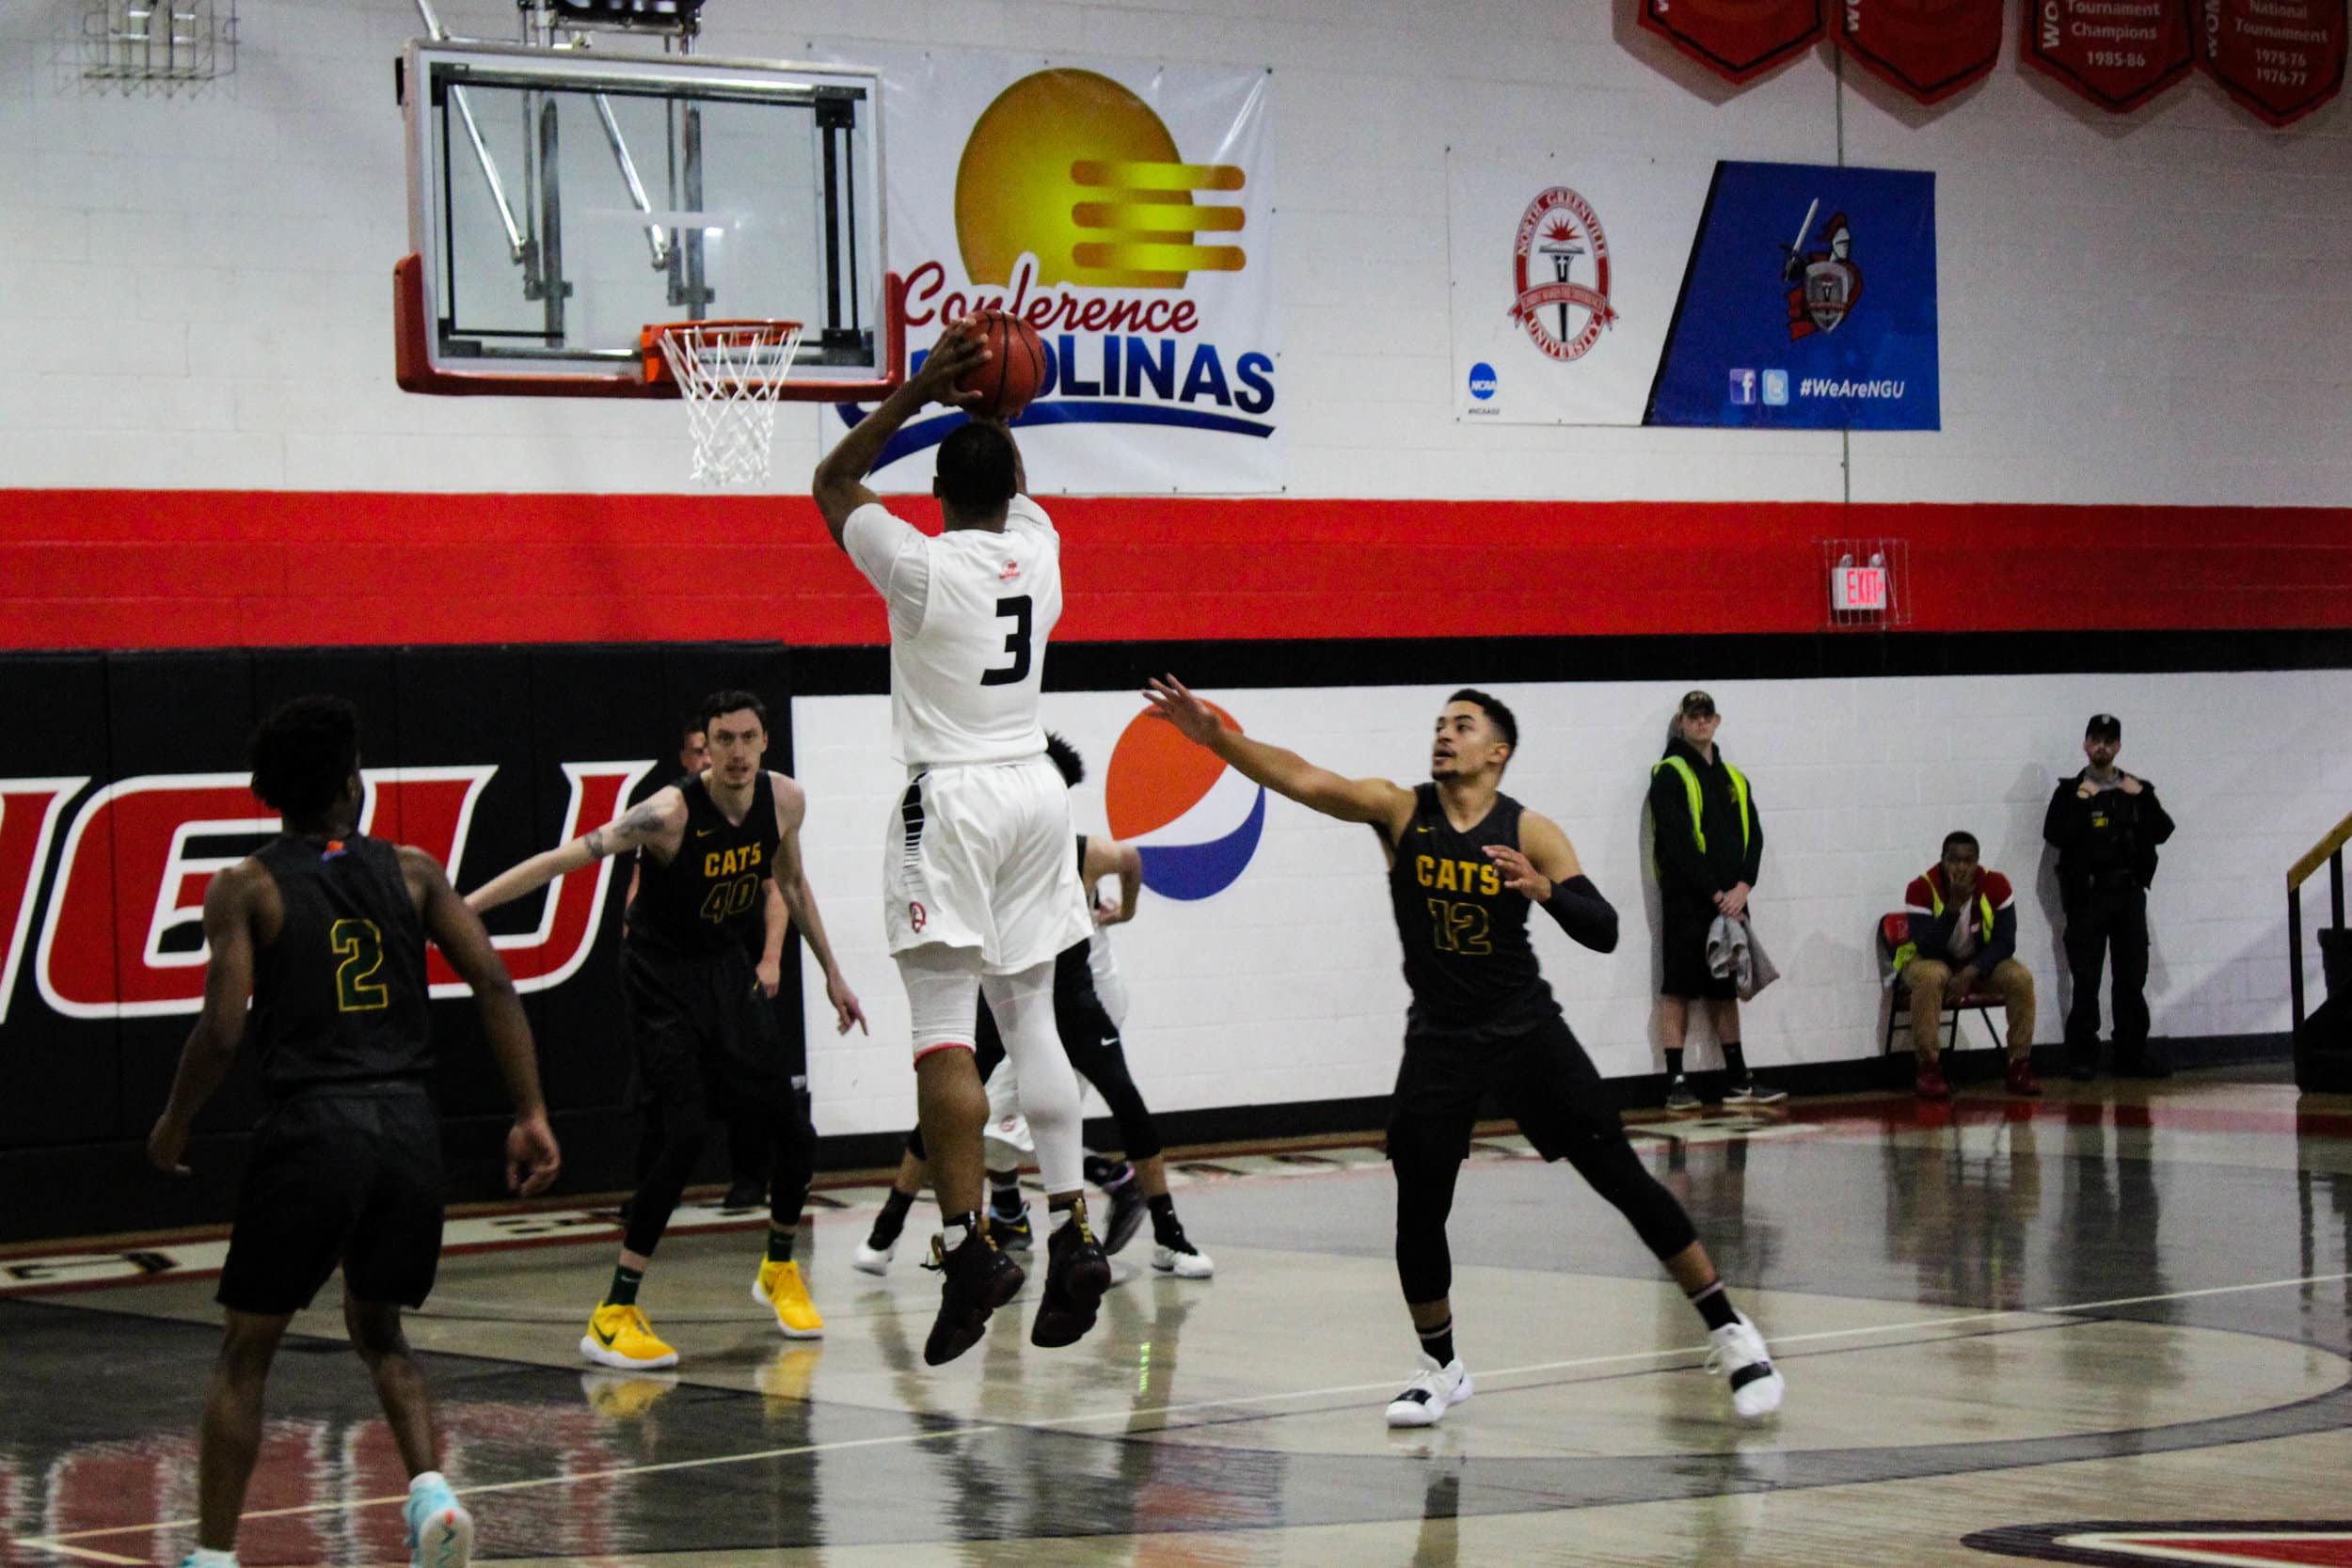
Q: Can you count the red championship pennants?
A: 4